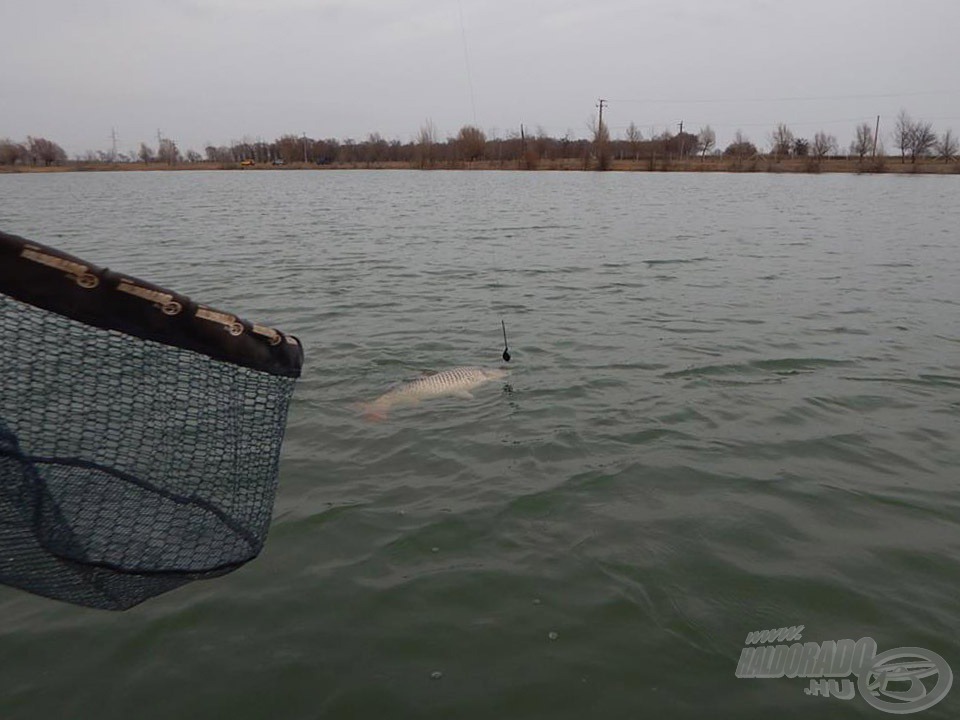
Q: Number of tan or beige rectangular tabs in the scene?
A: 4